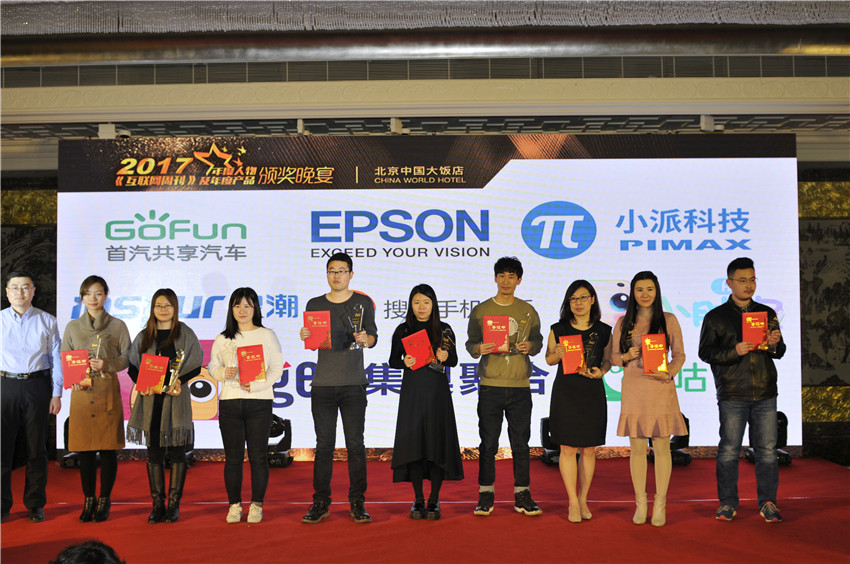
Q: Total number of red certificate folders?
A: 9